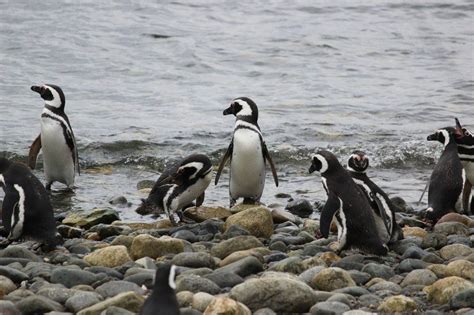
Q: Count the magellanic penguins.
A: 9